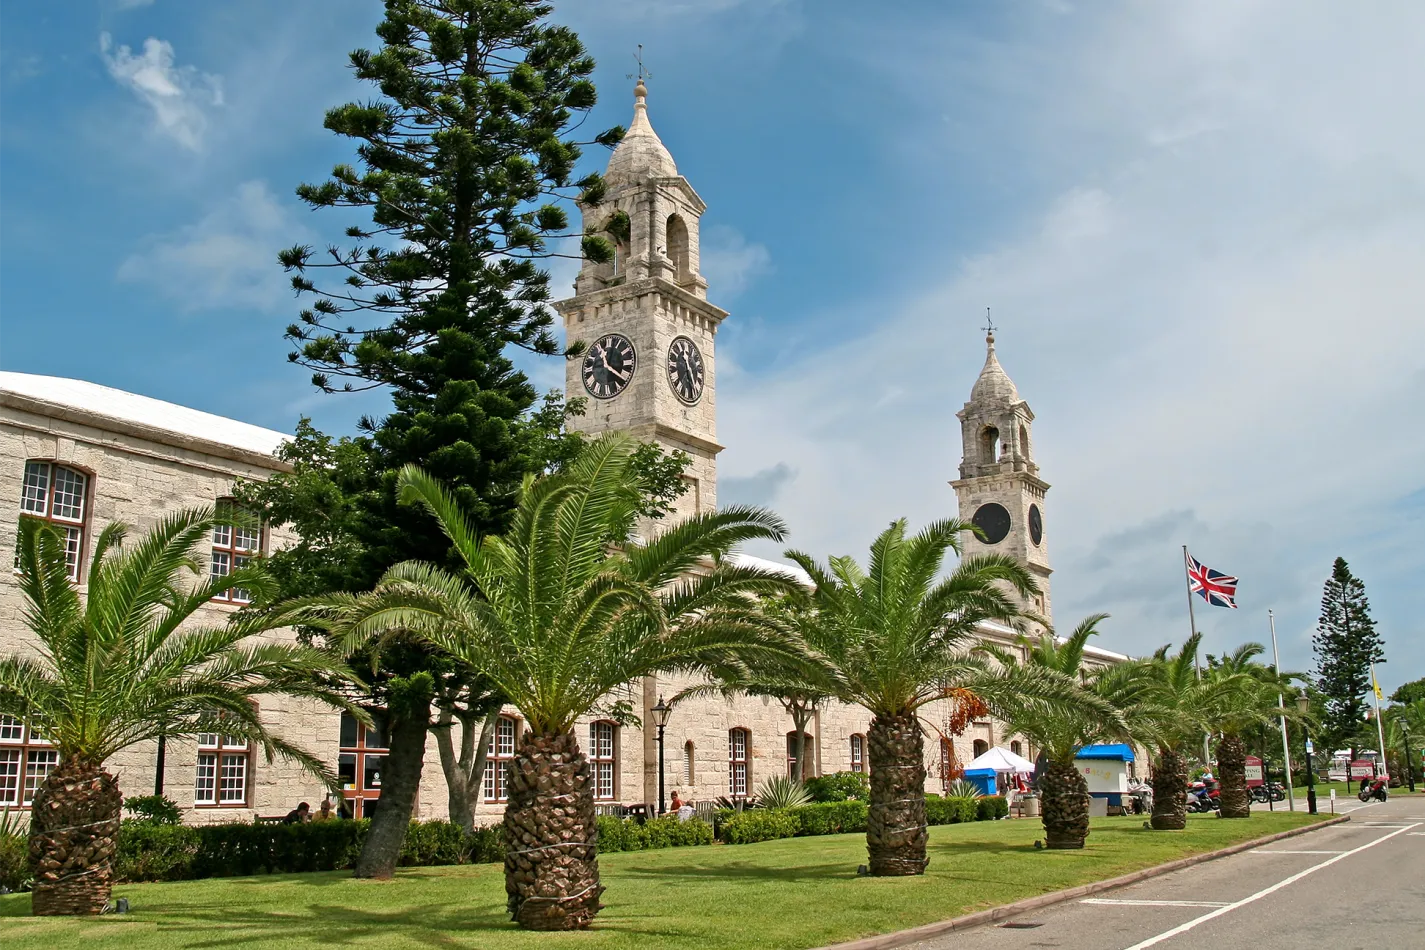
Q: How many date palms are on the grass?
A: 6